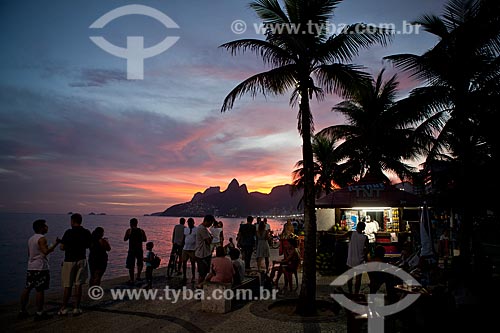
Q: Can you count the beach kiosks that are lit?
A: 1